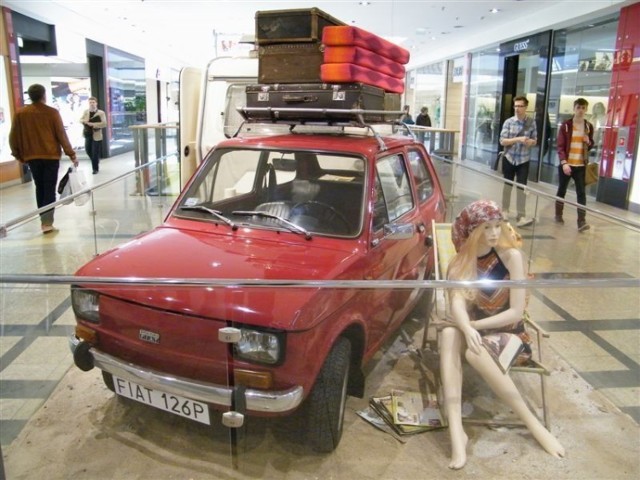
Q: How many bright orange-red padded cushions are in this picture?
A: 3